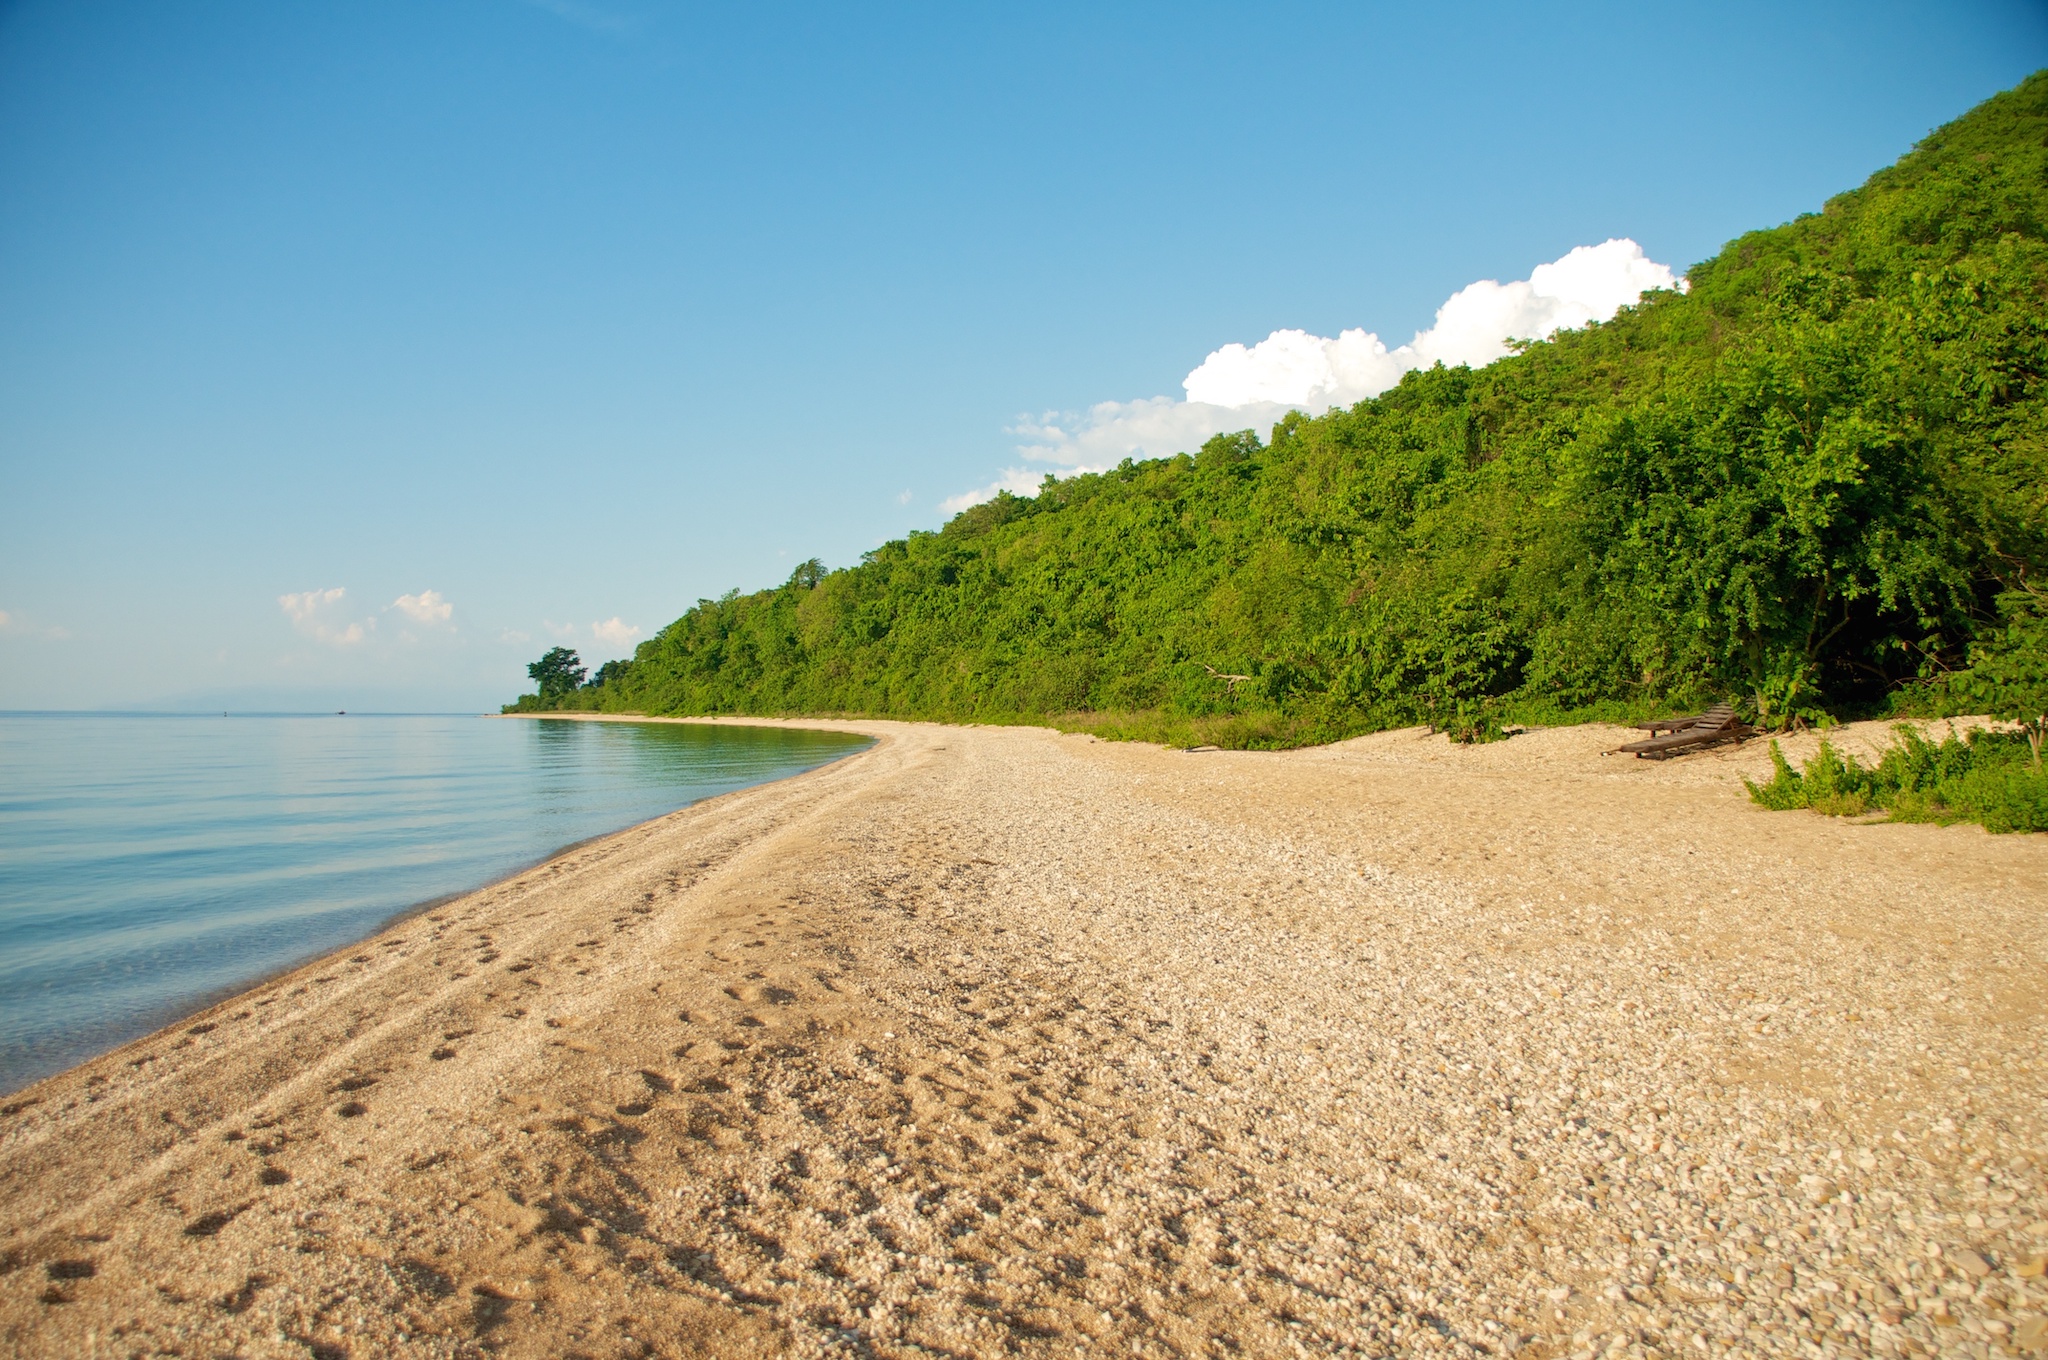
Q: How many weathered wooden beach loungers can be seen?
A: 2